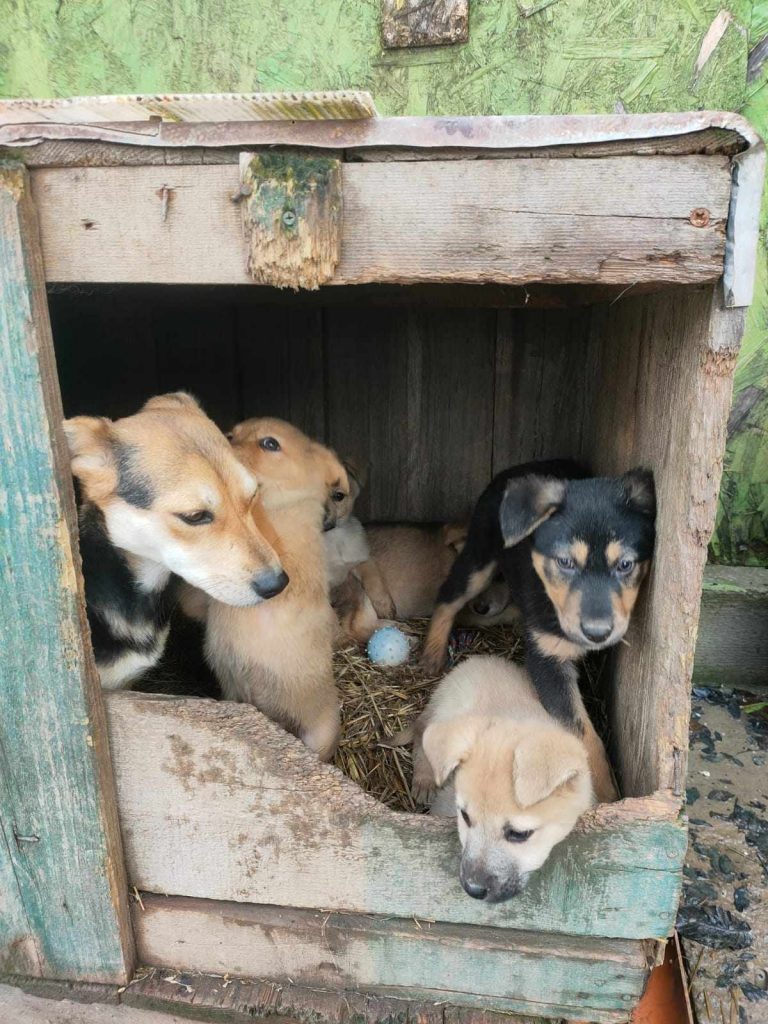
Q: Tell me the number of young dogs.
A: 5